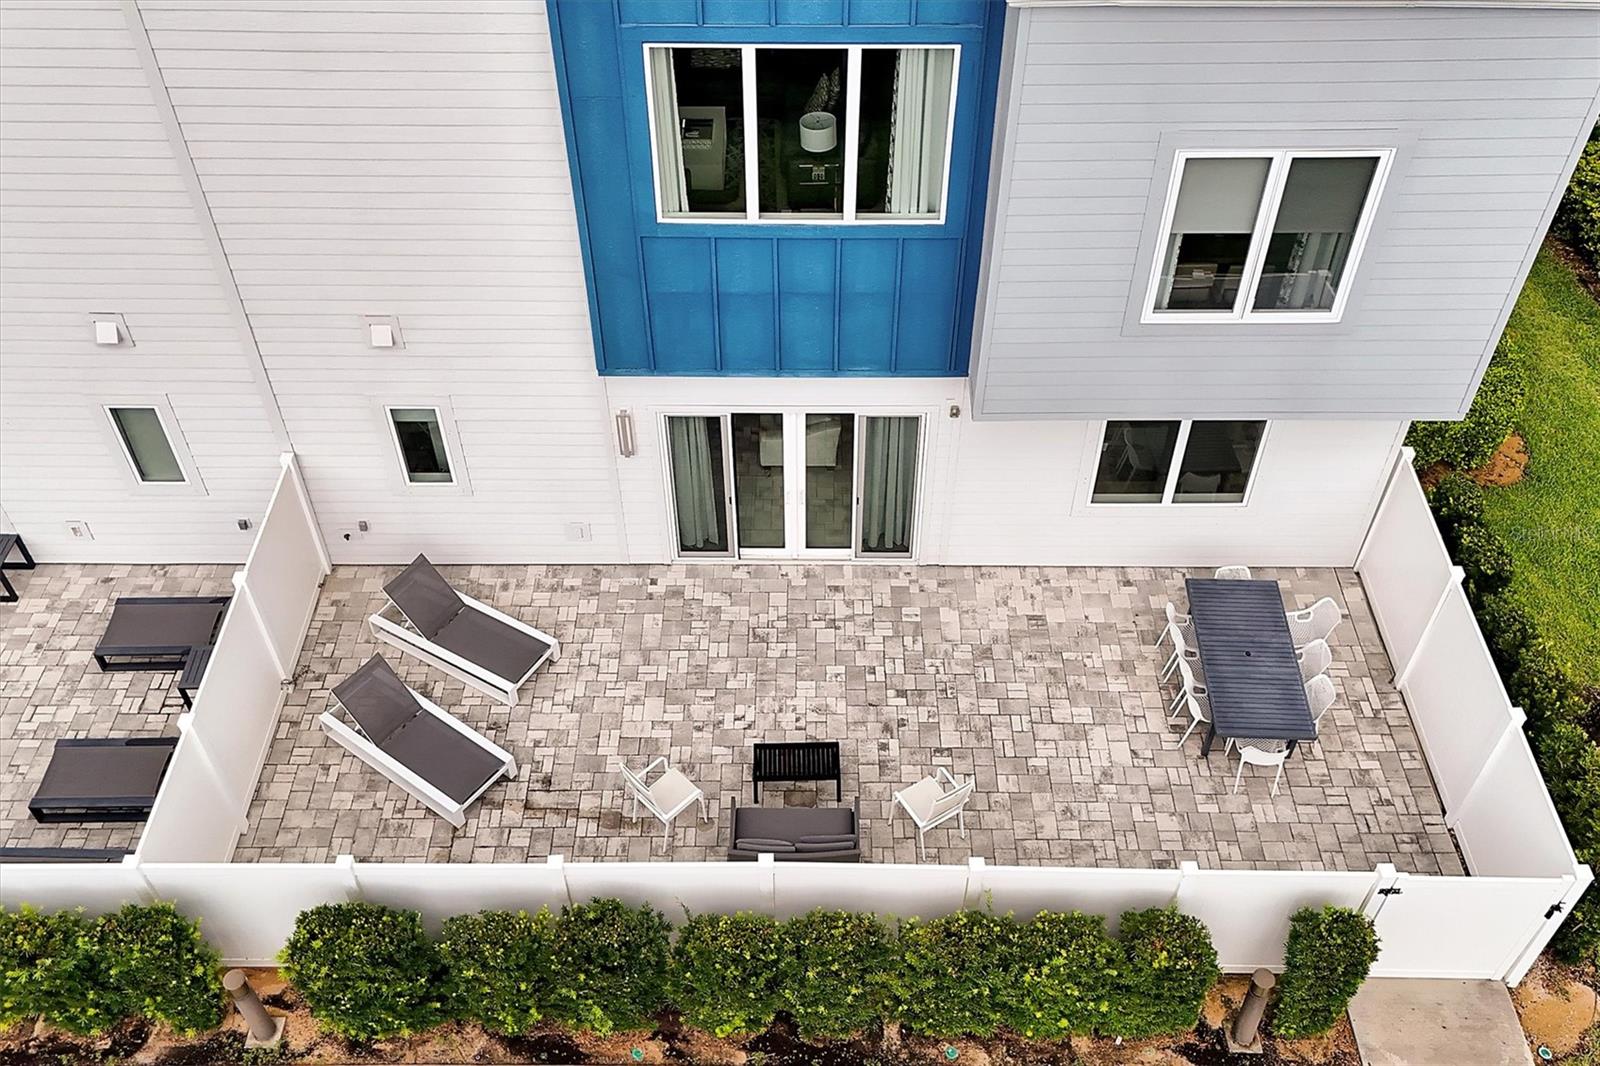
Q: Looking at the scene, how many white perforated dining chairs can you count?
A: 8